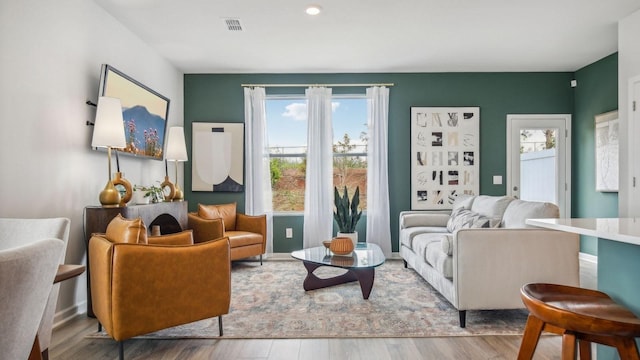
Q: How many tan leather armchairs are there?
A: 2